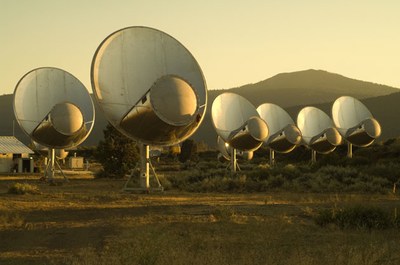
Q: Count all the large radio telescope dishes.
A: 6